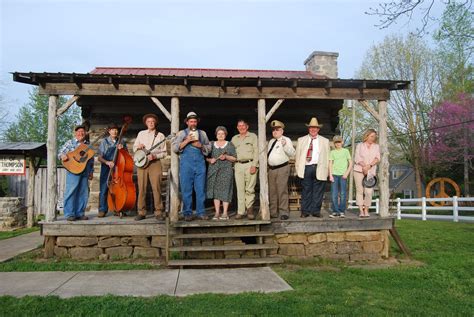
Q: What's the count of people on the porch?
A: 10